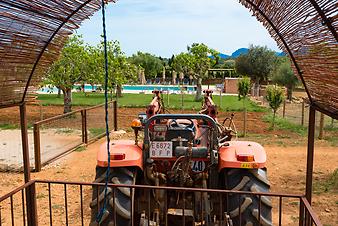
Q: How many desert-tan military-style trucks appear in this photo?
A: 0